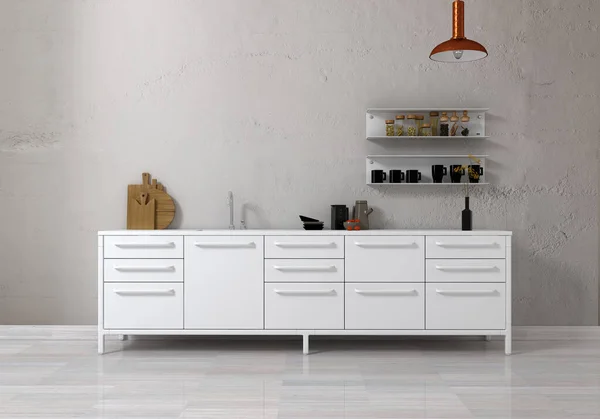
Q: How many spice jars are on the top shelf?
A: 9